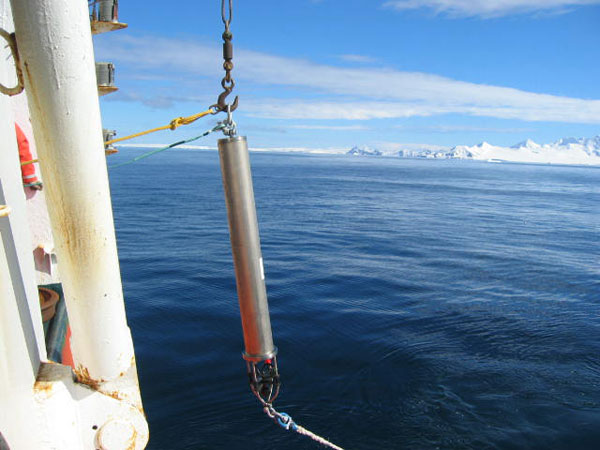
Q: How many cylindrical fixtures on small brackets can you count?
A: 3